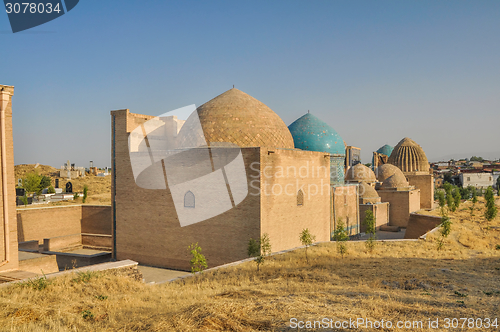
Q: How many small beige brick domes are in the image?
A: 4